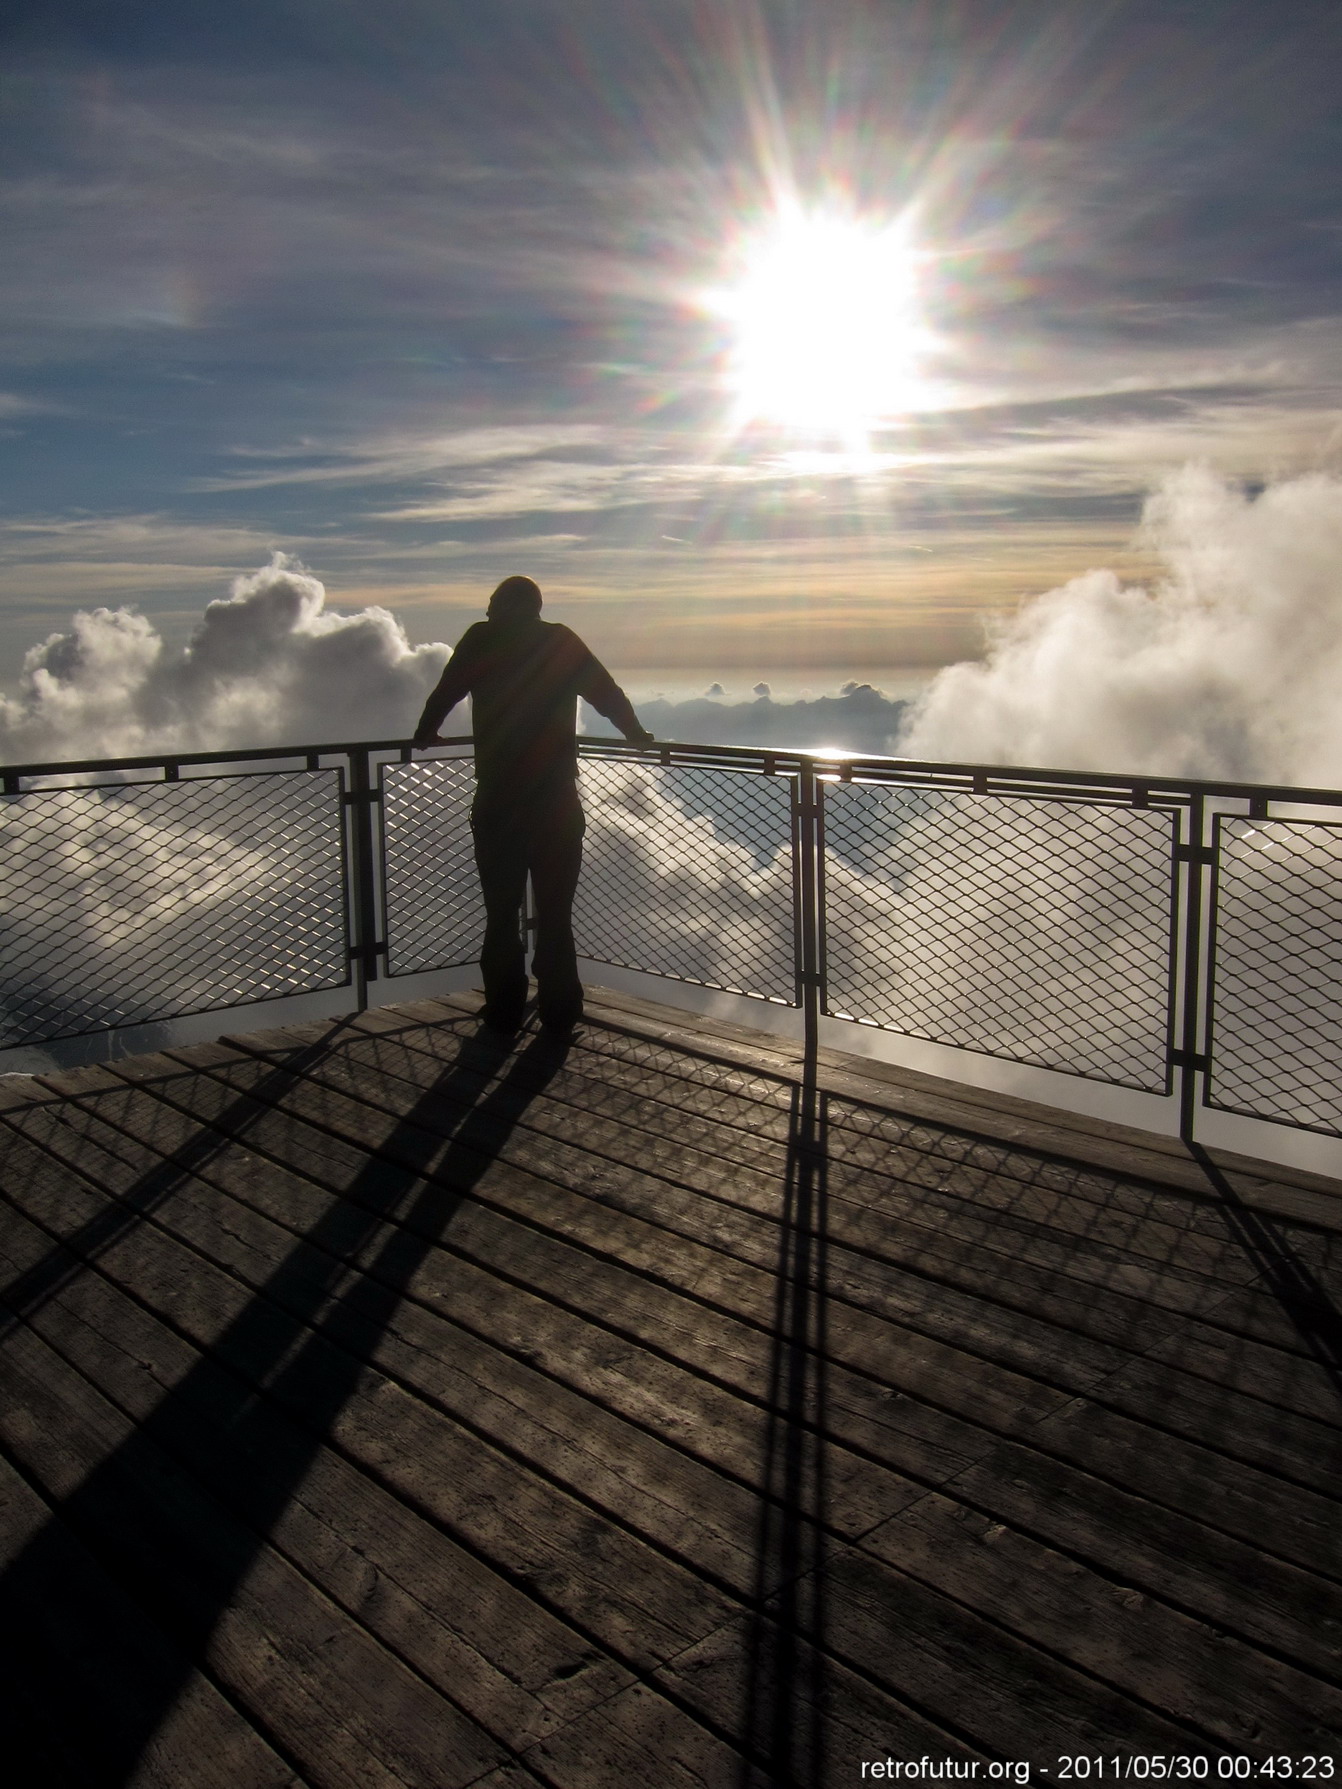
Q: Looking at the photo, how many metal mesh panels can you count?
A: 5